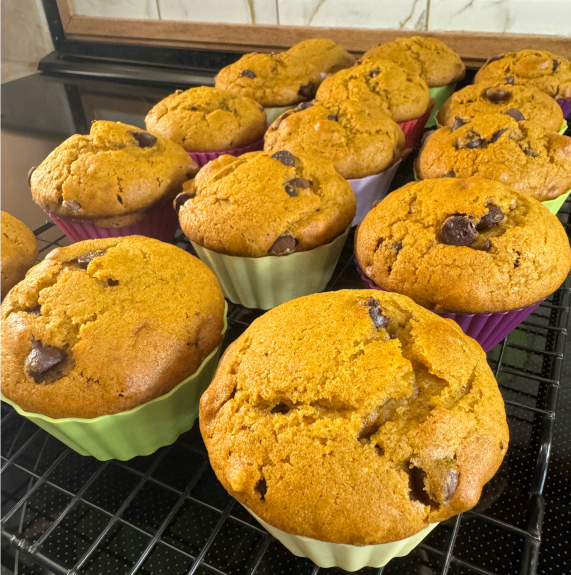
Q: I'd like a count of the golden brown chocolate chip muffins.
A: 15